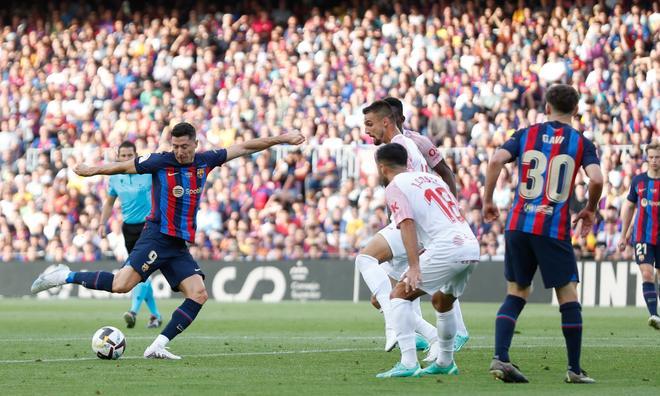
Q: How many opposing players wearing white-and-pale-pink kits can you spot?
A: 3